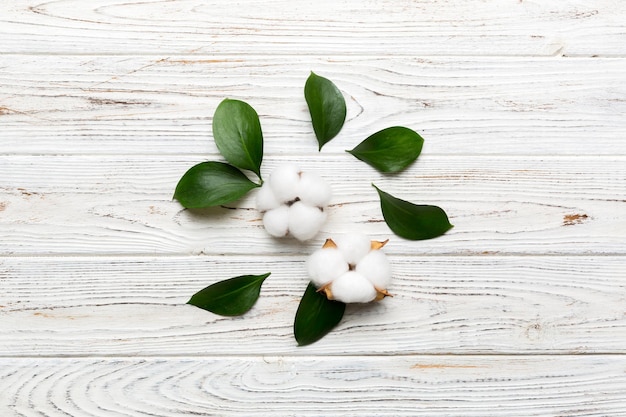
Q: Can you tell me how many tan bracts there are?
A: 4